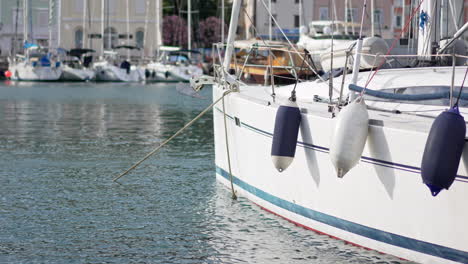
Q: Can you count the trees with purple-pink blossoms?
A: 2